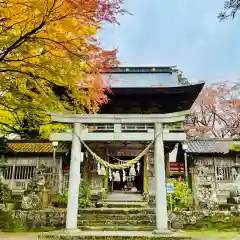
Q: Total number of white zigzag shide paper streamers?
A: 4